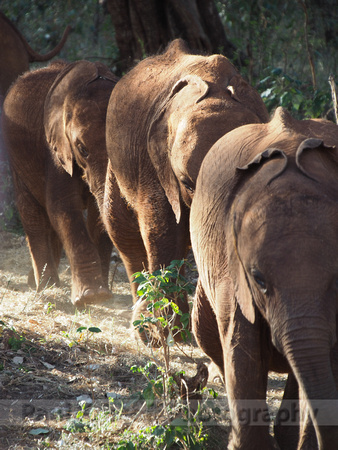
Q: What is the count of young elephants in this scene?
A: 3